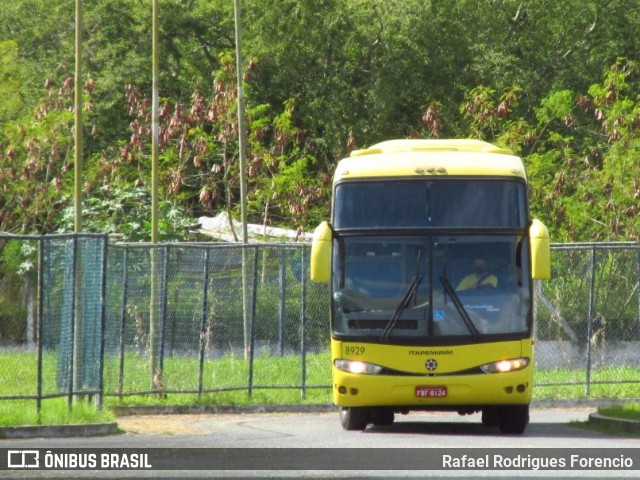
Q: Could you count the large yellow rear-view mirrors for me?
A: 2